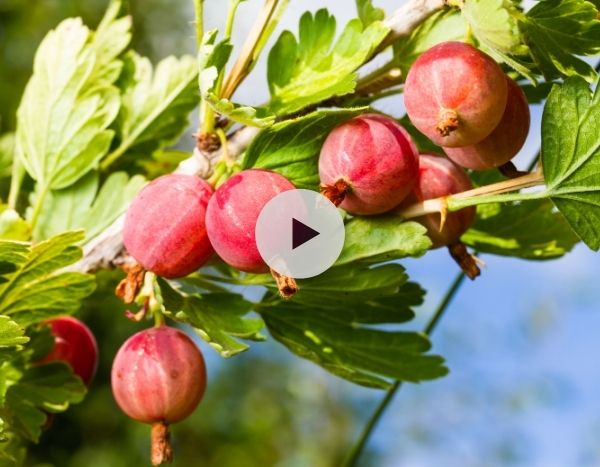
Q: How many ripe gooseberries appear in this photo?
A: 8